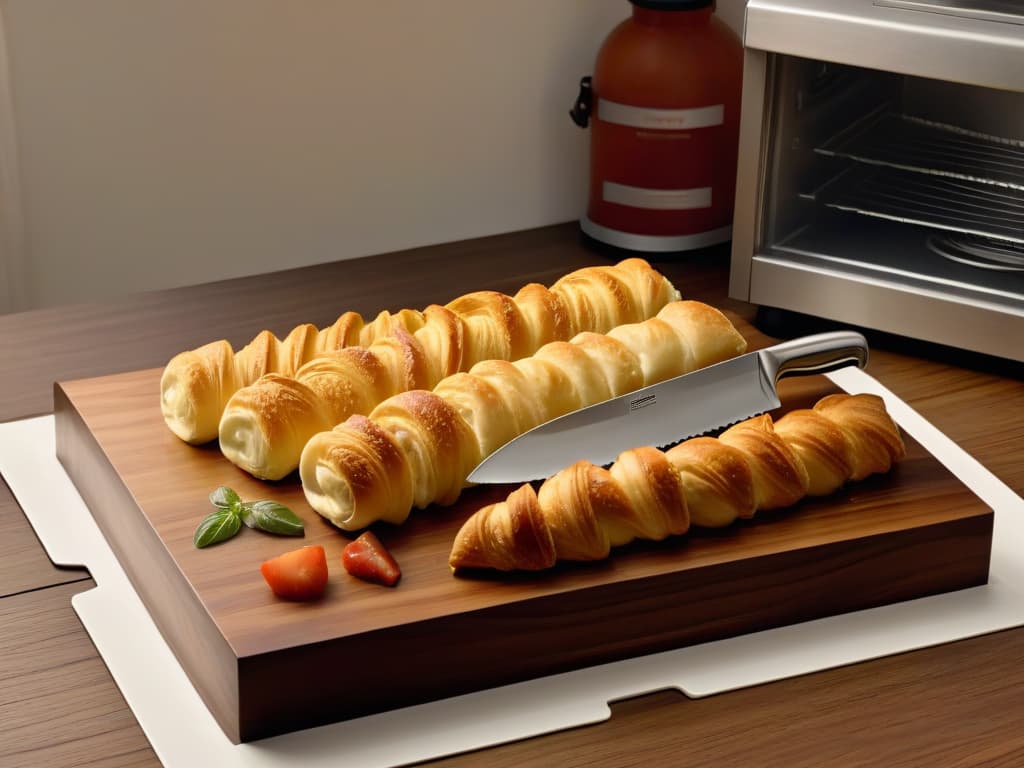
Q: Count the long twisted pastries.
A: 4